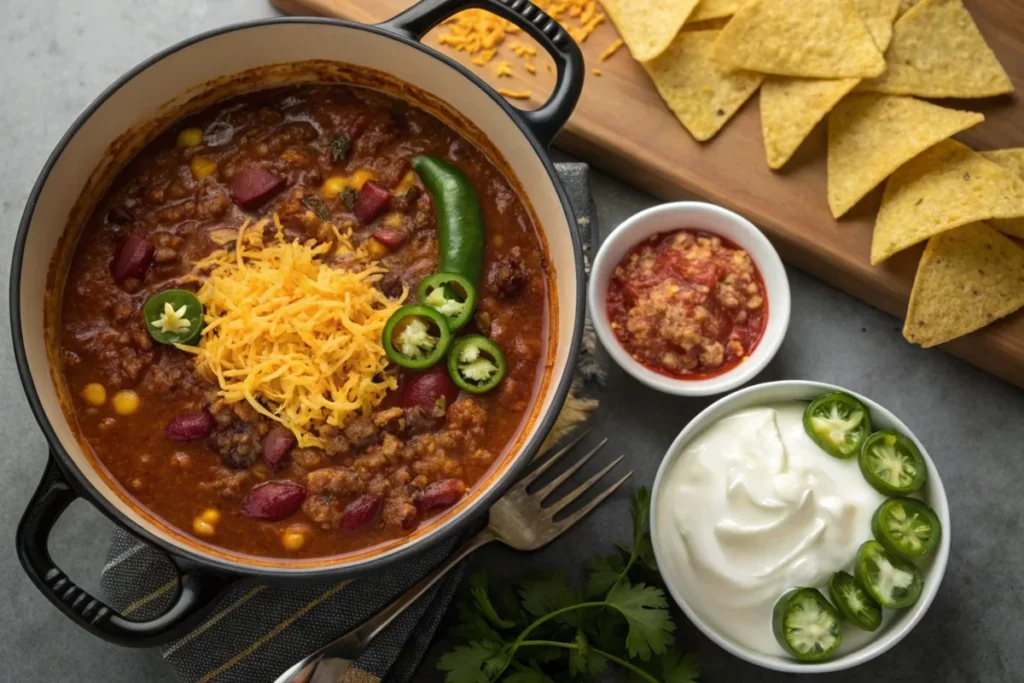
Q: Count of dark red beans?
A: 10